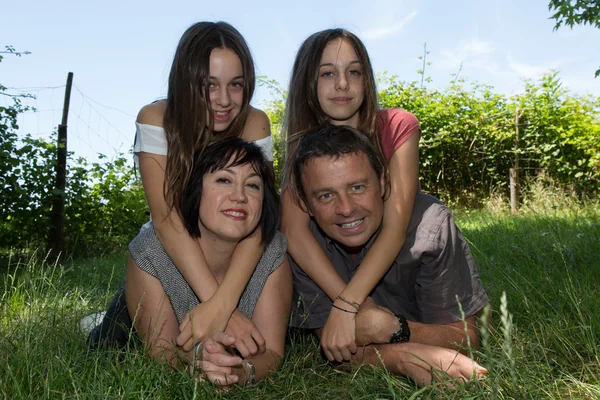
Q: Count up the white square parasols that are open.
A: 0